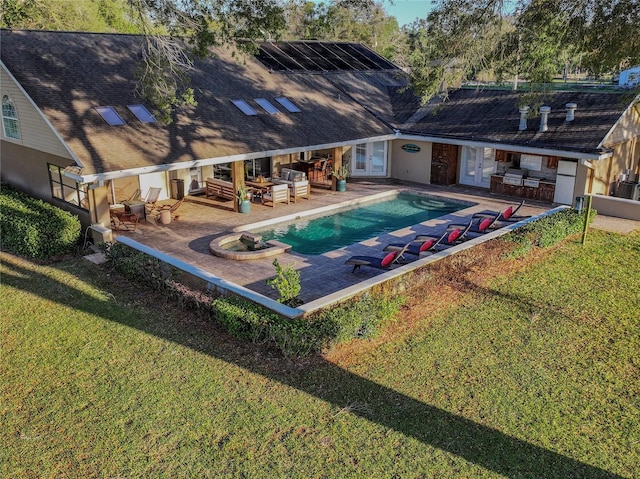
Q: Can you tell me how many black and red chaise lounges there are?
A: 5